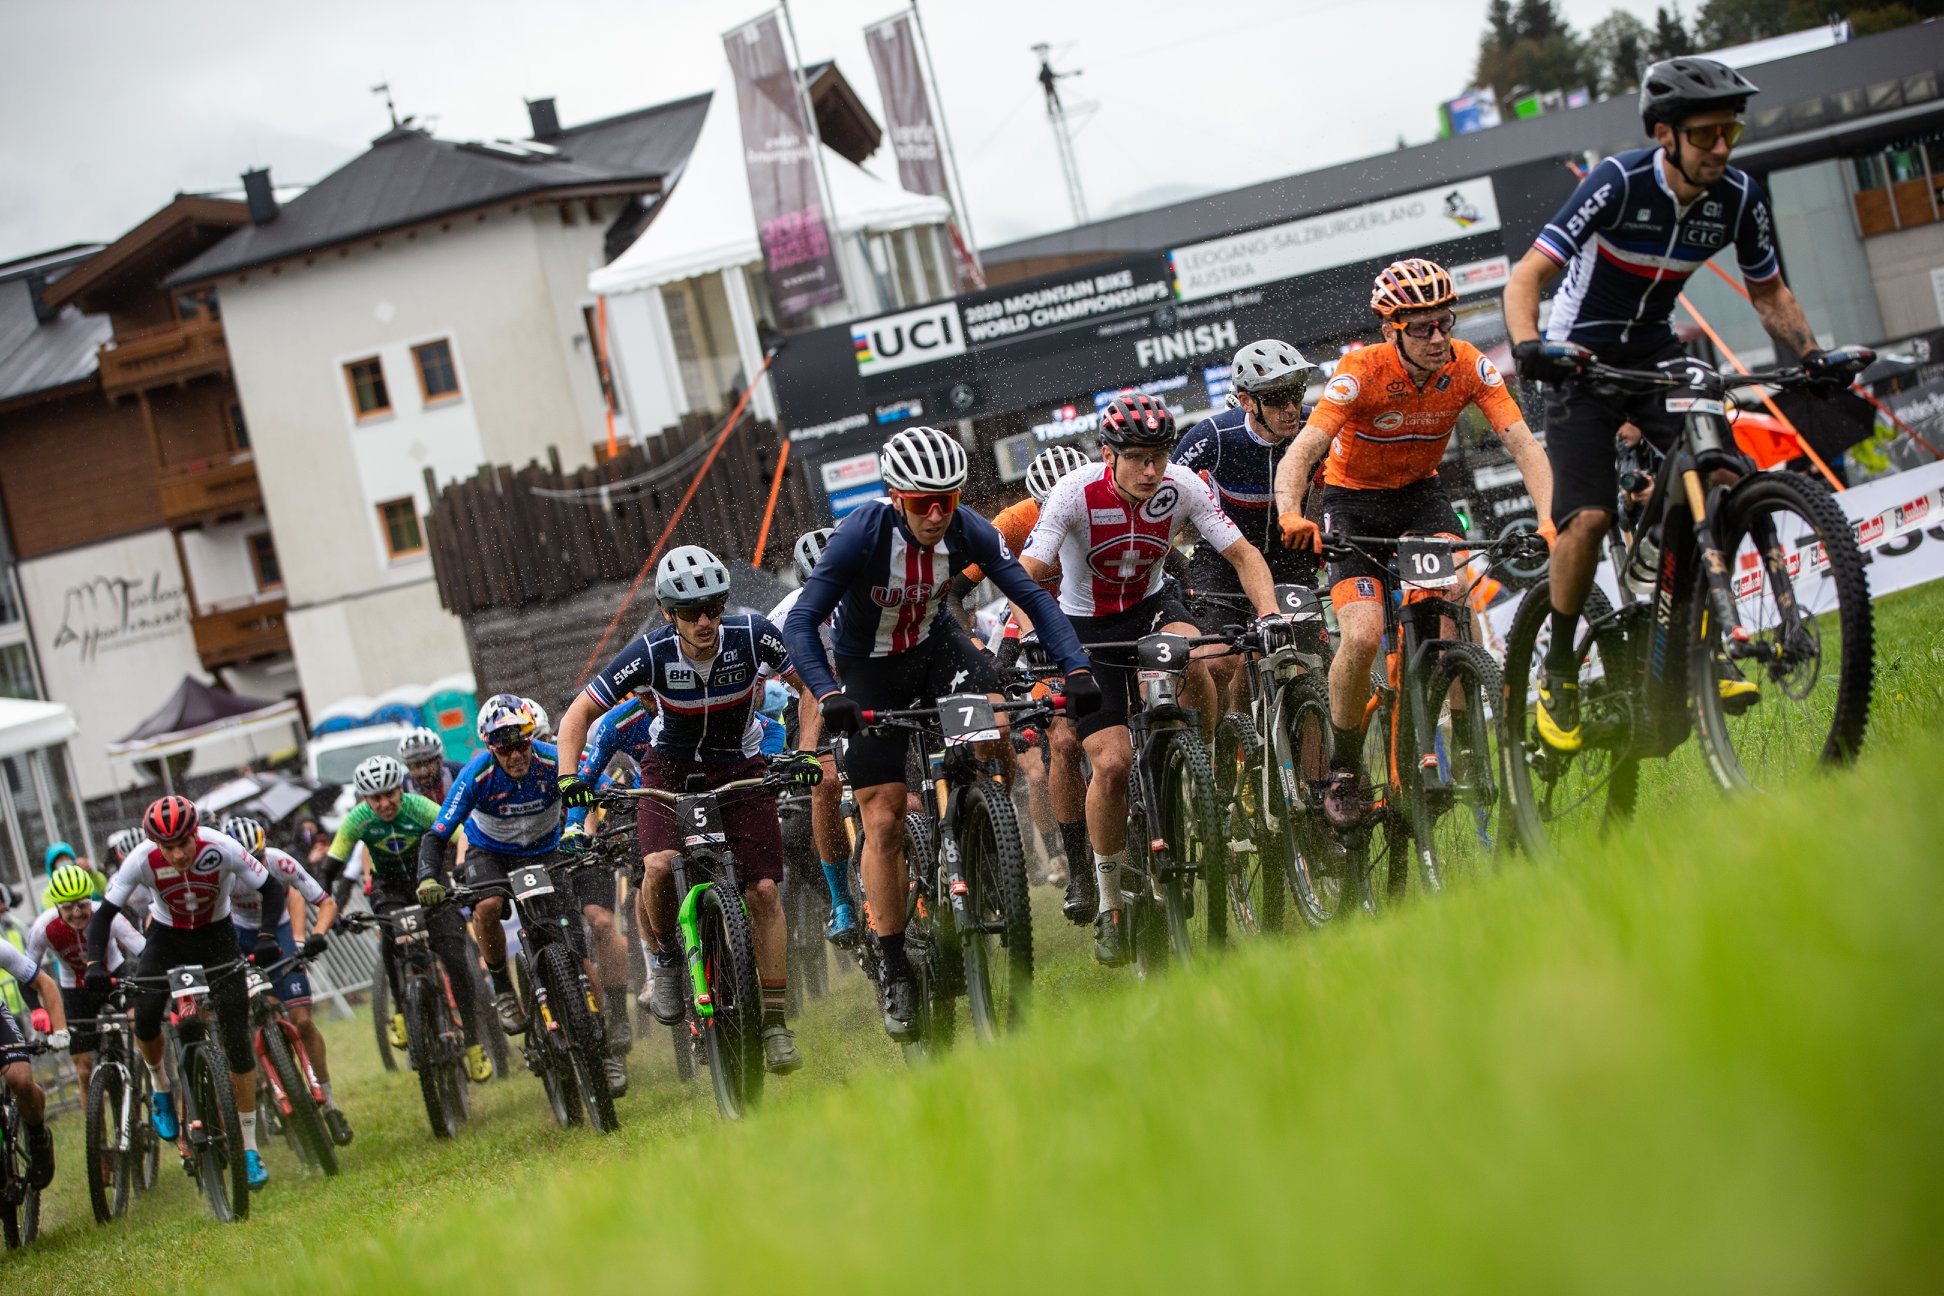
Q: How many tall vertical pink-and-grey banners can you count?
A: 2